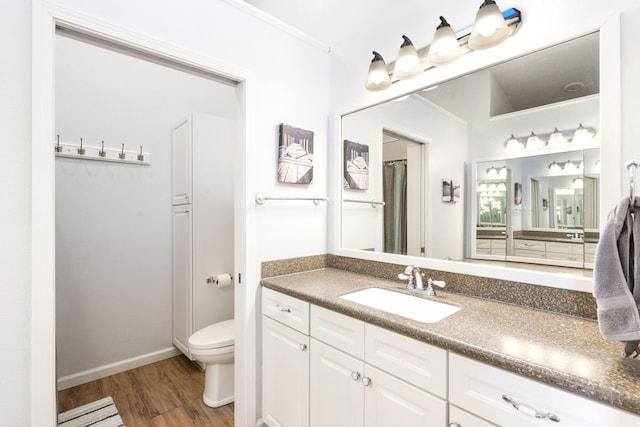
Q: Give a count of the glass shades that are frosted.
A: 4